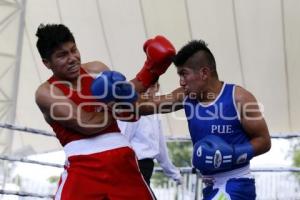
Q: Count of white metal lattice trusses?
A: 1